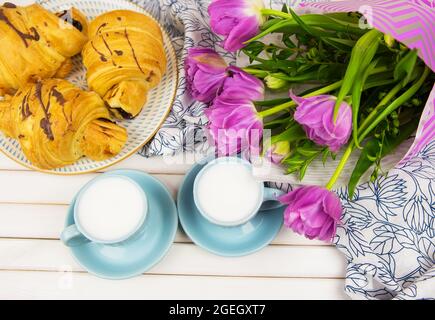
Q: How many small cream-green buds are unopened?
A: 2